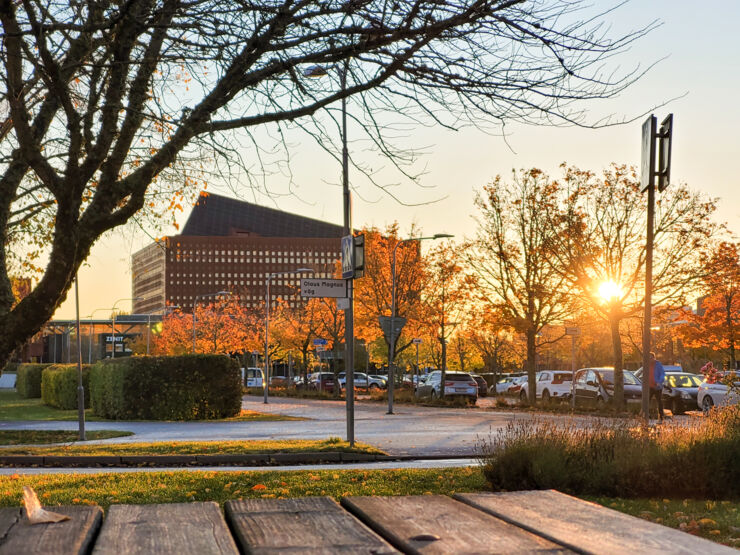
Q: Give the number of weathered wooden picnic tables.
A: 1